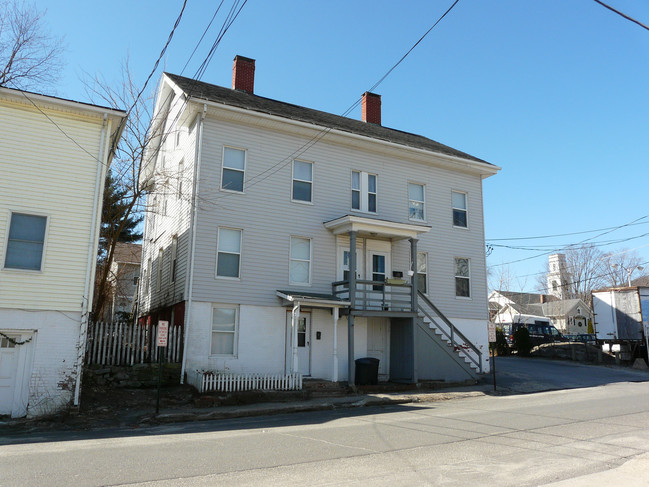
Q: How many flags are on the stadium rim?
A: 0